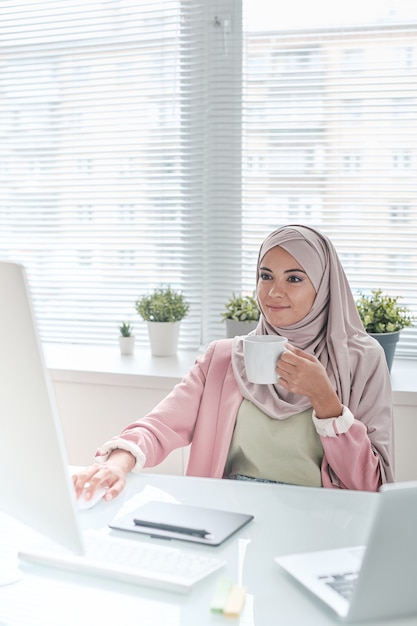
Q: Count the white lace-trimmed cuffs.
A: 2